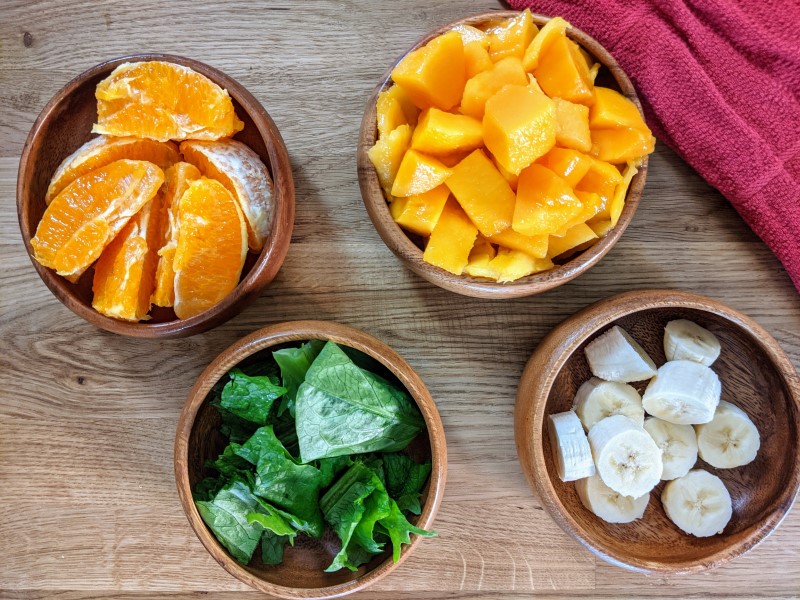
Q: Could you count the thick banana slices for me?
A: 10